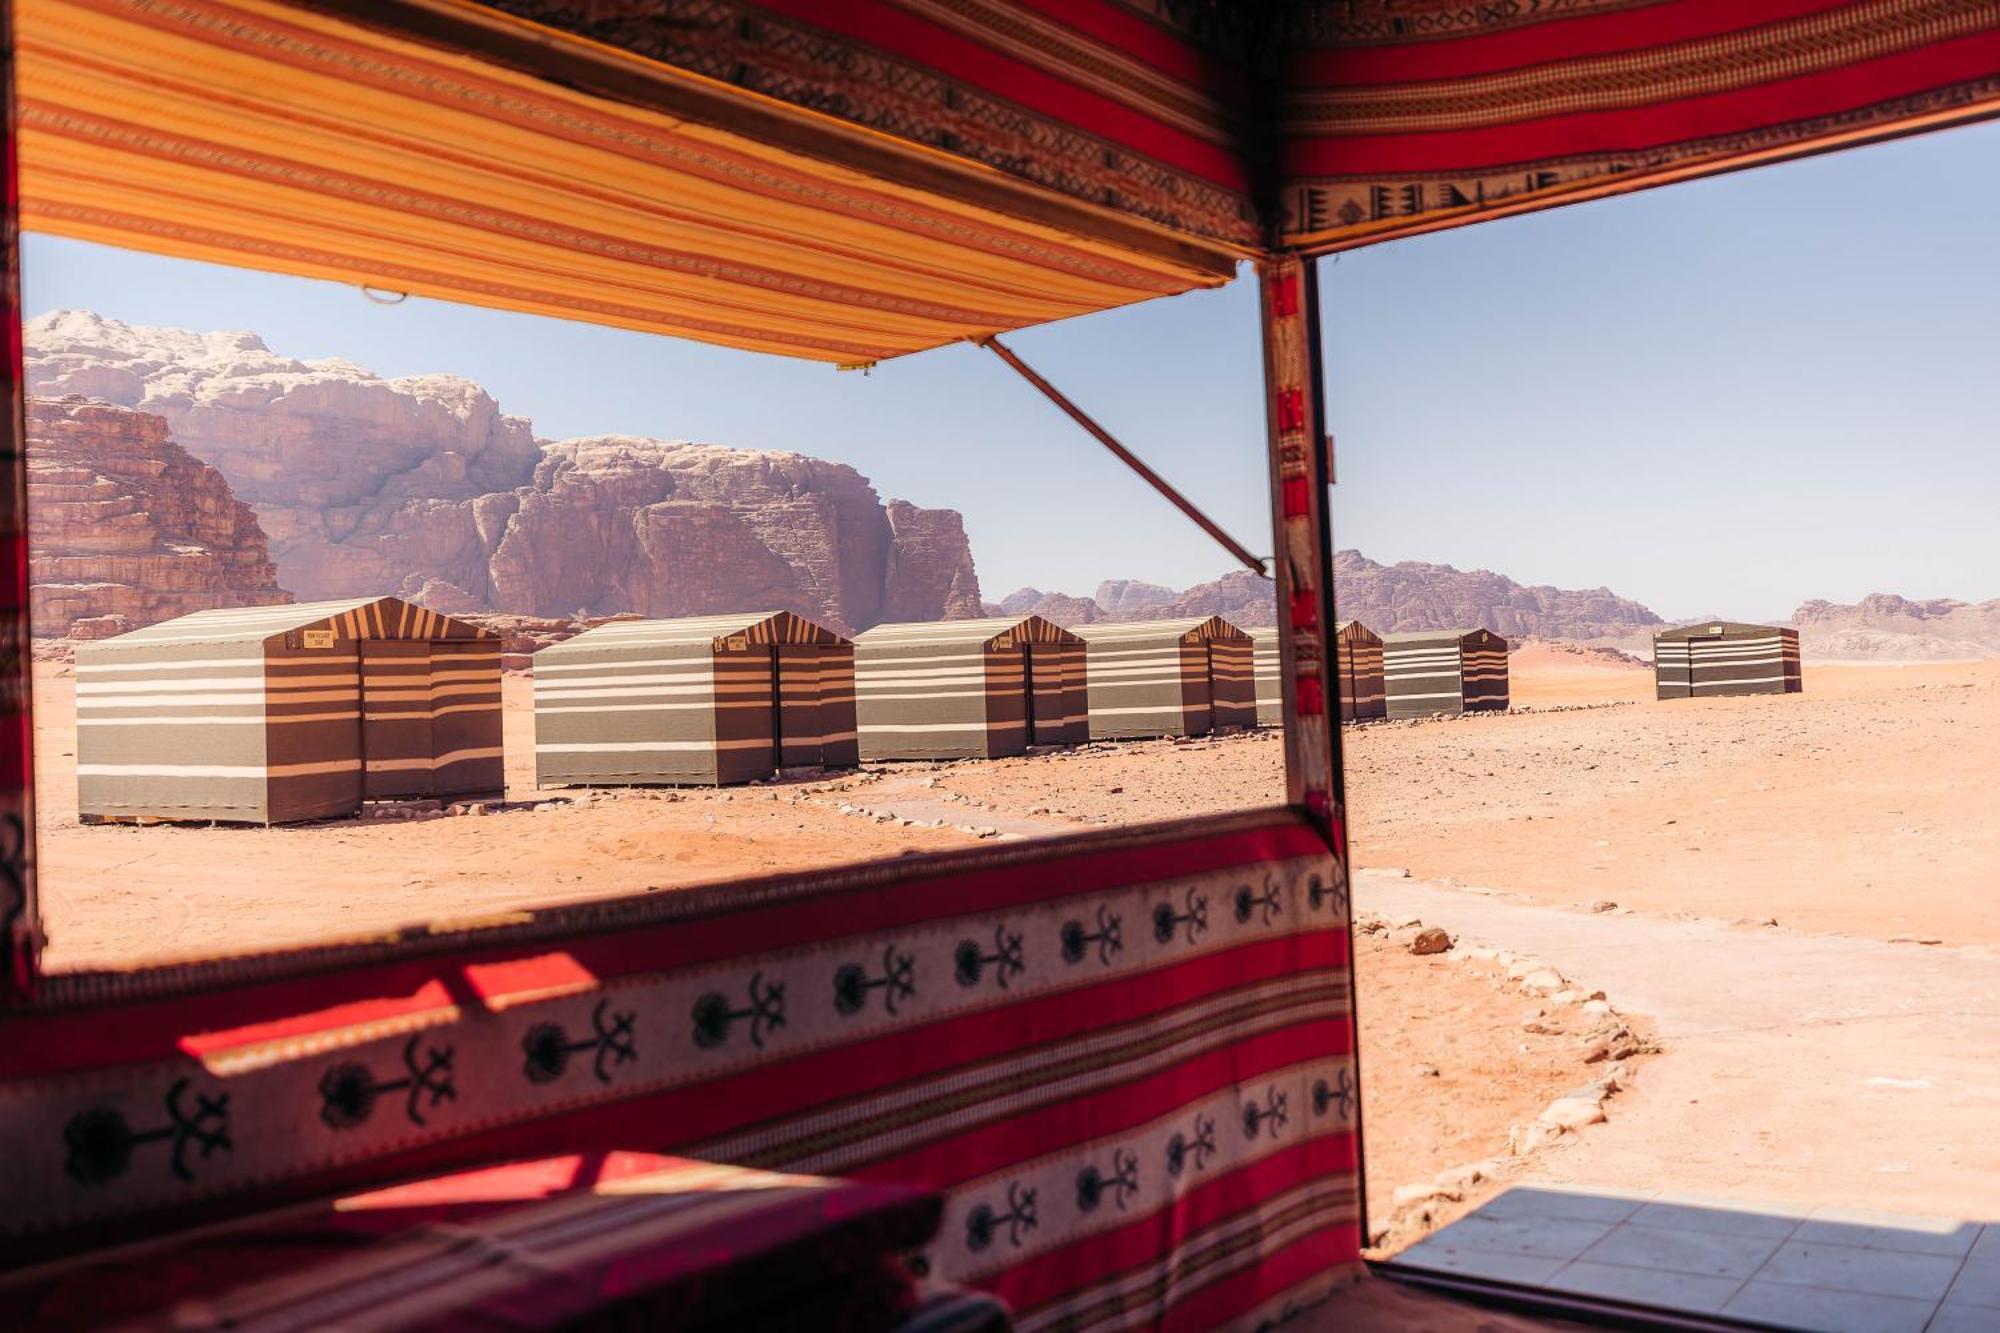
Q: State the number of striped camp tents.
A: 7